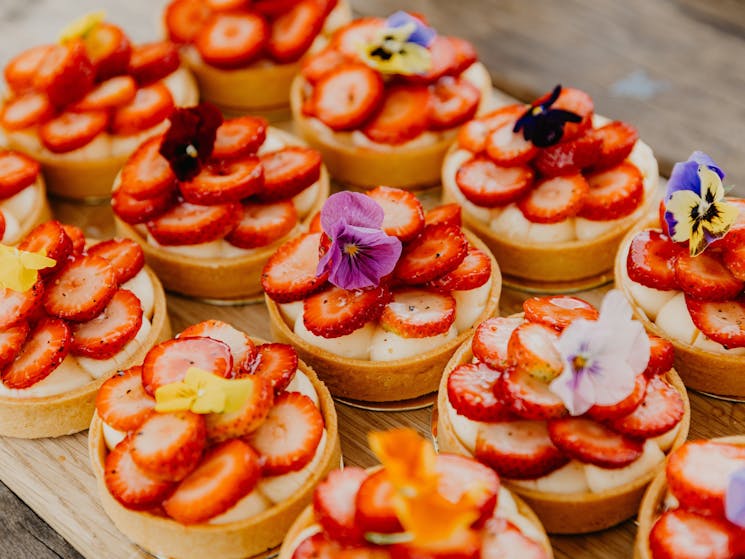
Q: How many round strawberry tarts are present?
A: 13